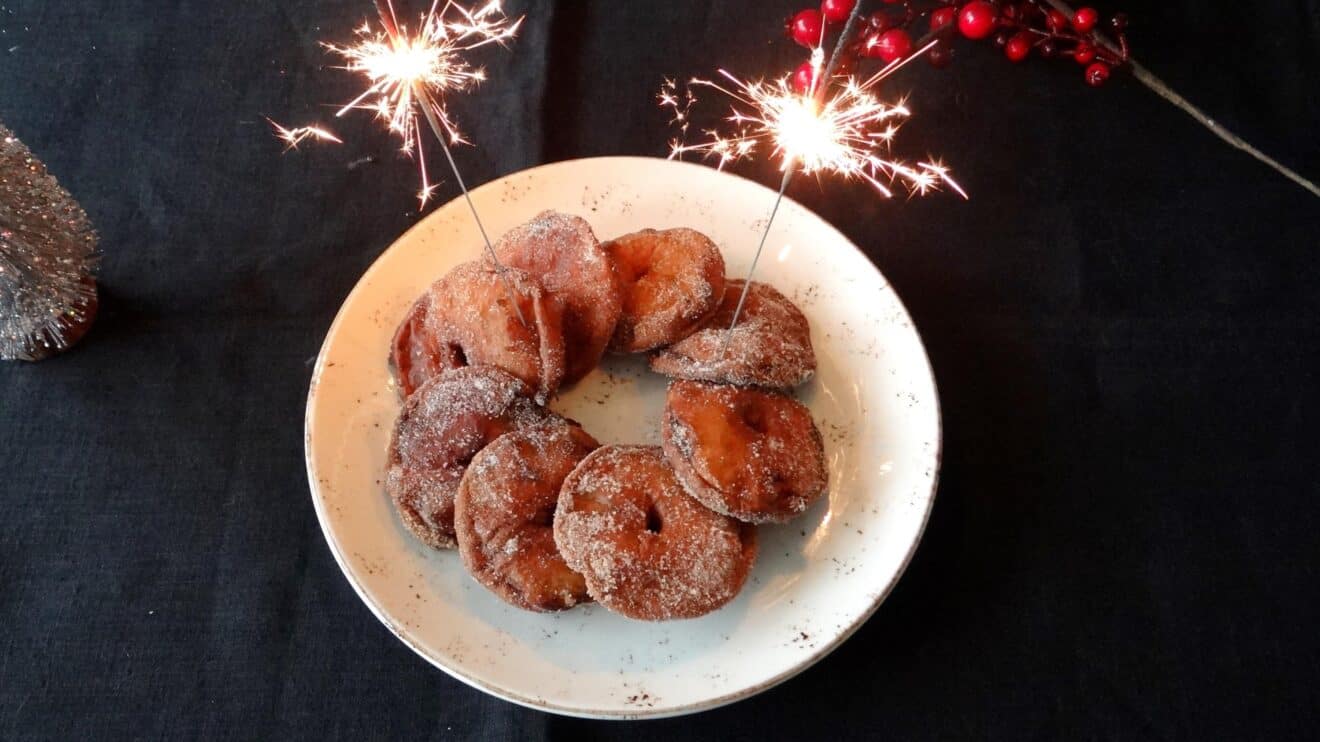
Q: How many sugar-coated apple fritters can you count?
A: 8